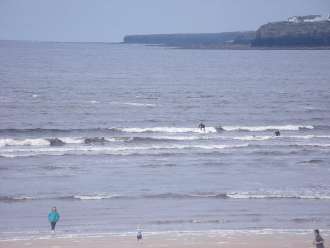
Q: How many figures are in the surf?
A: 2